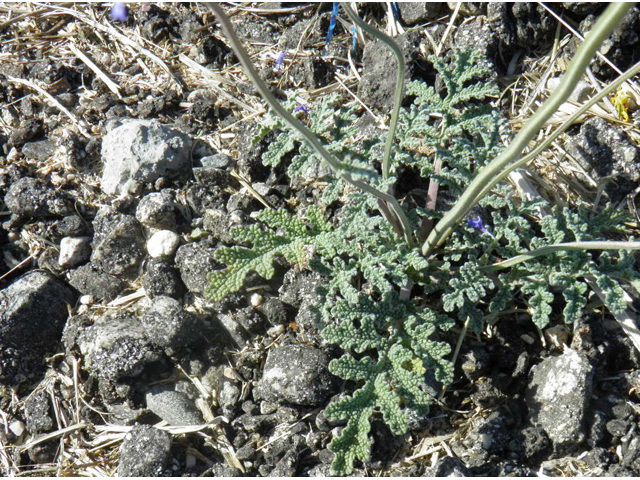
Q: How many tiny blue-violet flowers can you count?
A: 4